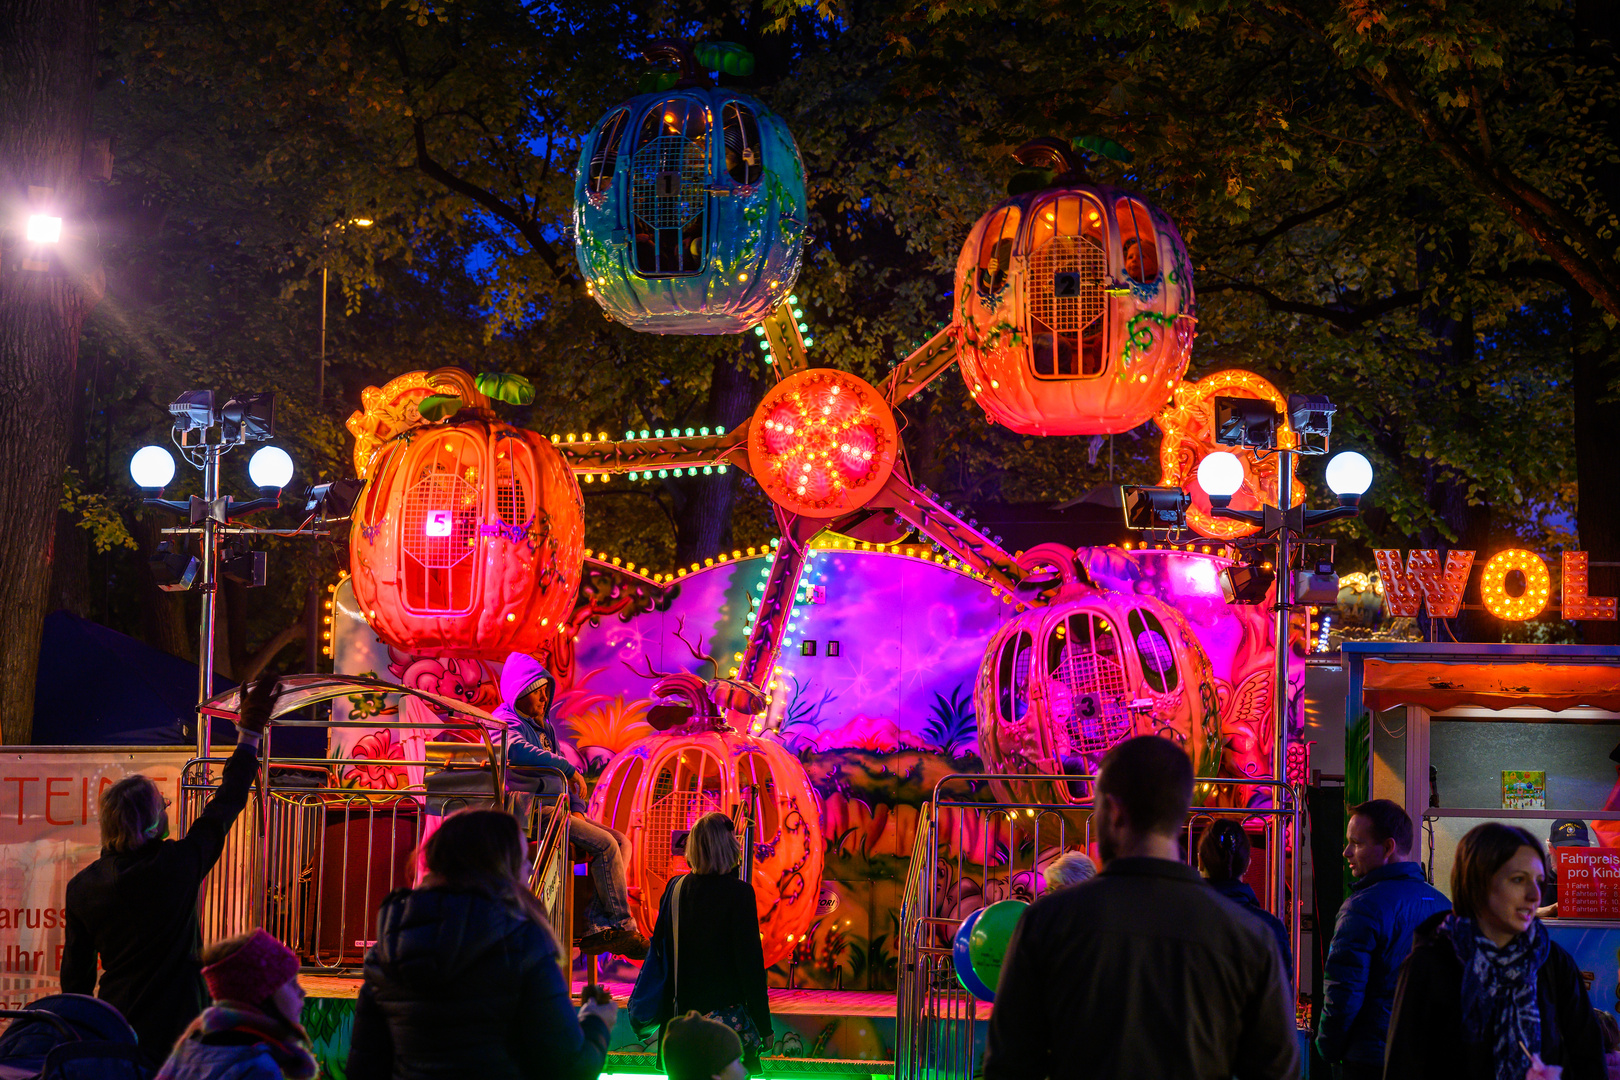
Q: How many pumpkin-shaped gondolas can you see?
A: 5